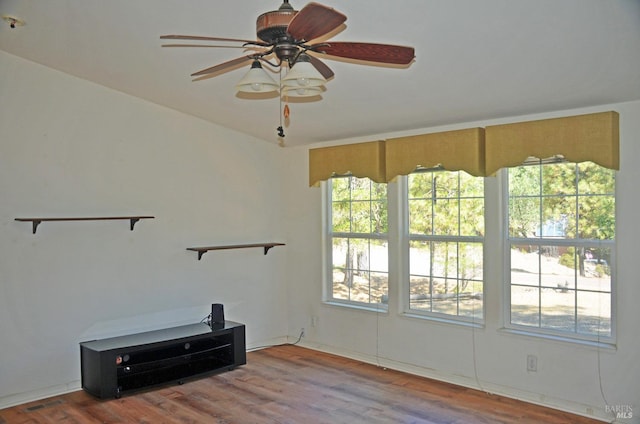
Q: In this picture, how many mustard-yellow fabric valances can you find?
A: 3